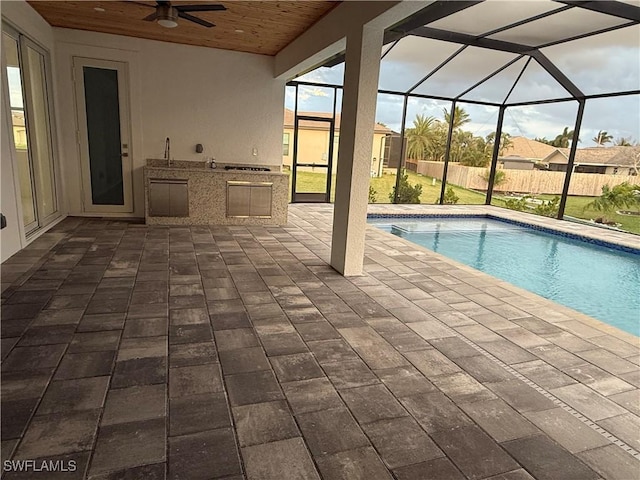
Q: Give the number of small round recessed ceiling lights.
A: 2